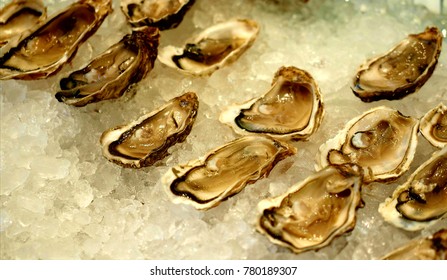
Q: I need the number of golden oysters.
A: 14